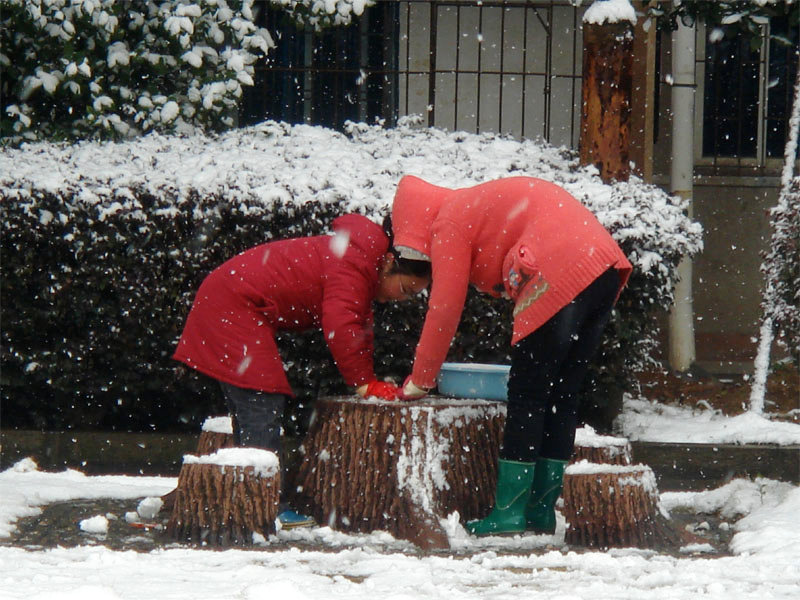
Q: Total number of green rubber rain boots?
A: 2